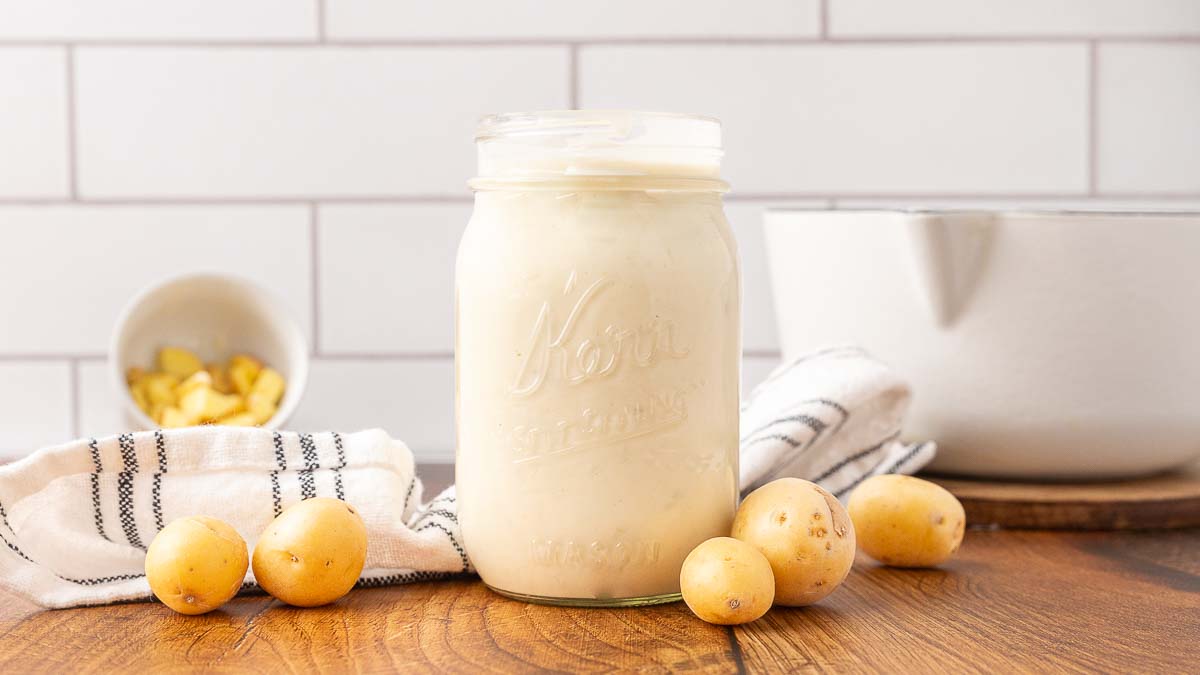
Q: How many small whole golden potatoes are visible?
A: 5